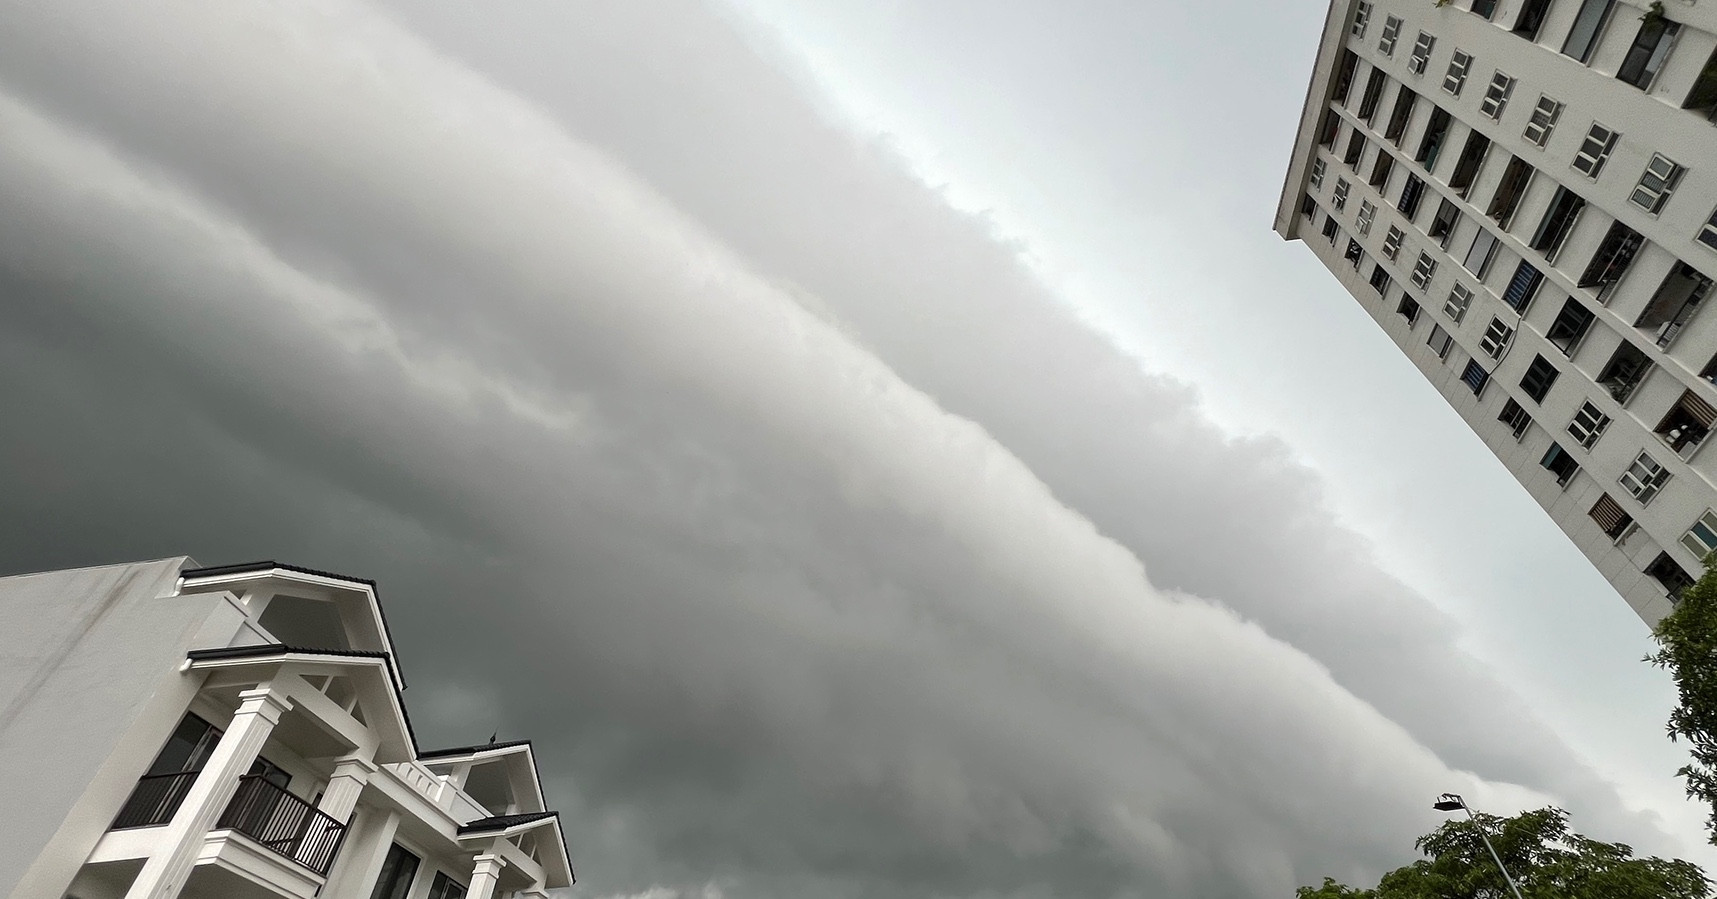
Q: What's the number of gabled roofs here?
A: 4